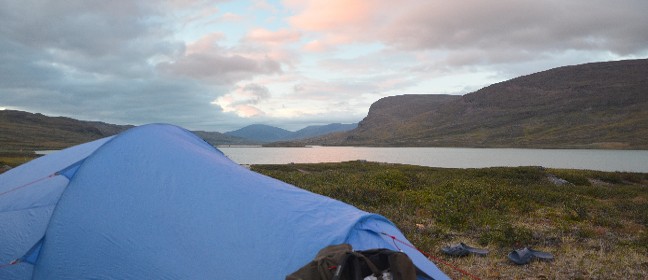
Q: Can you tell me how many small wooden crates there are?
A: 0